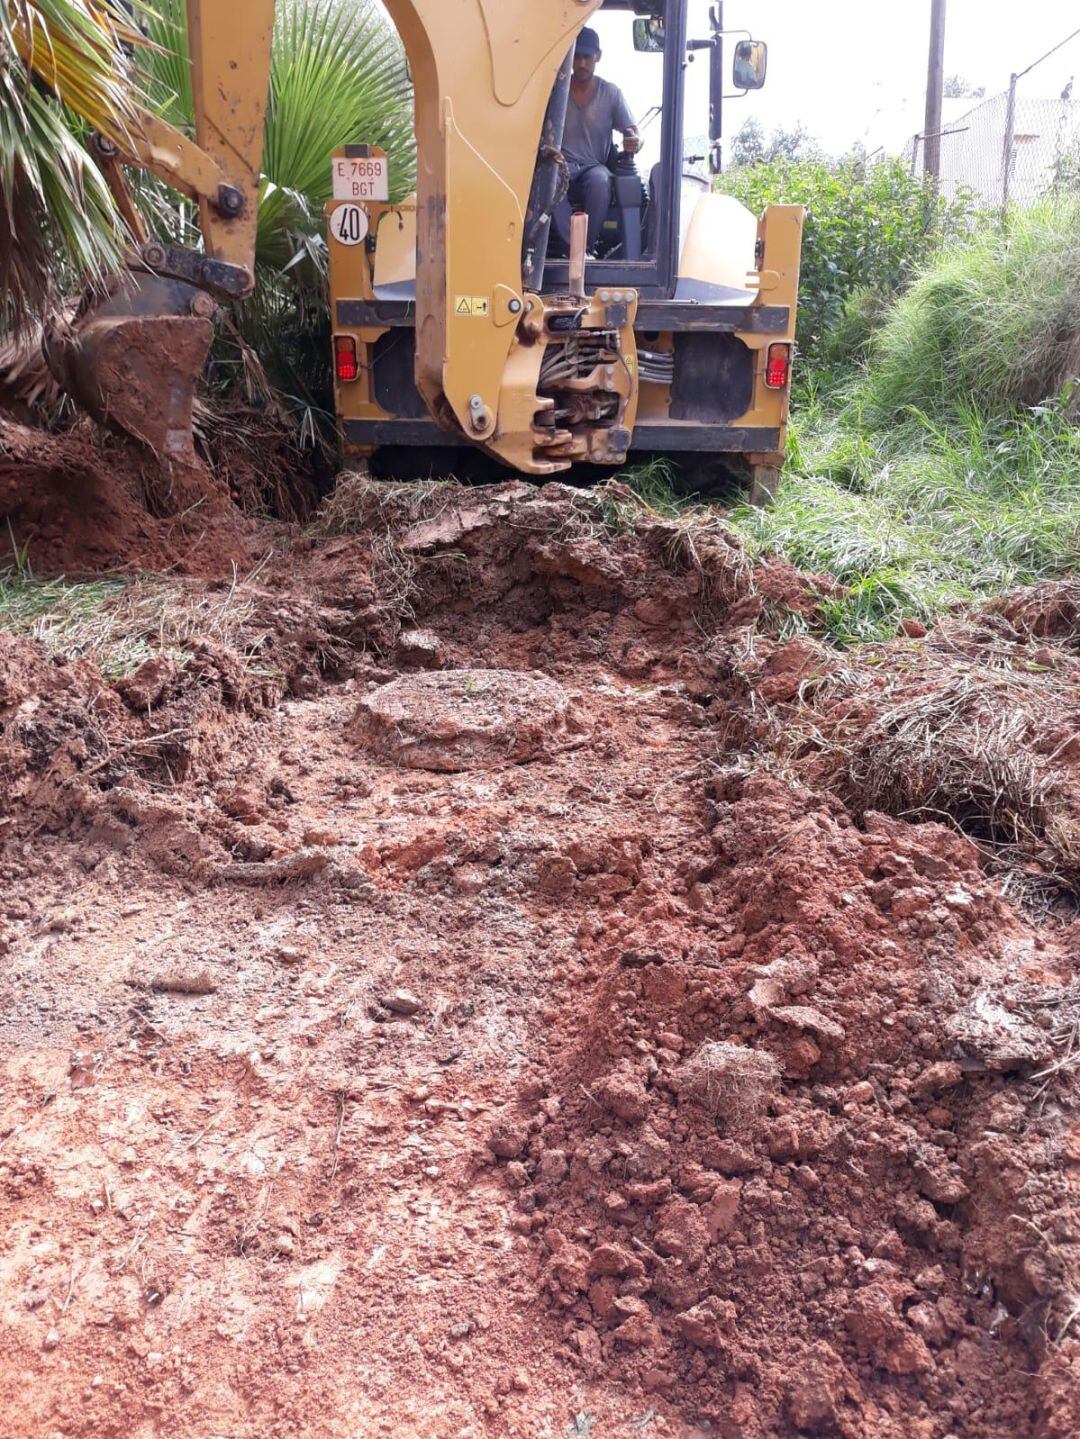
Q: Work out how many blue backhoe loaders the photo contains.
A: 0